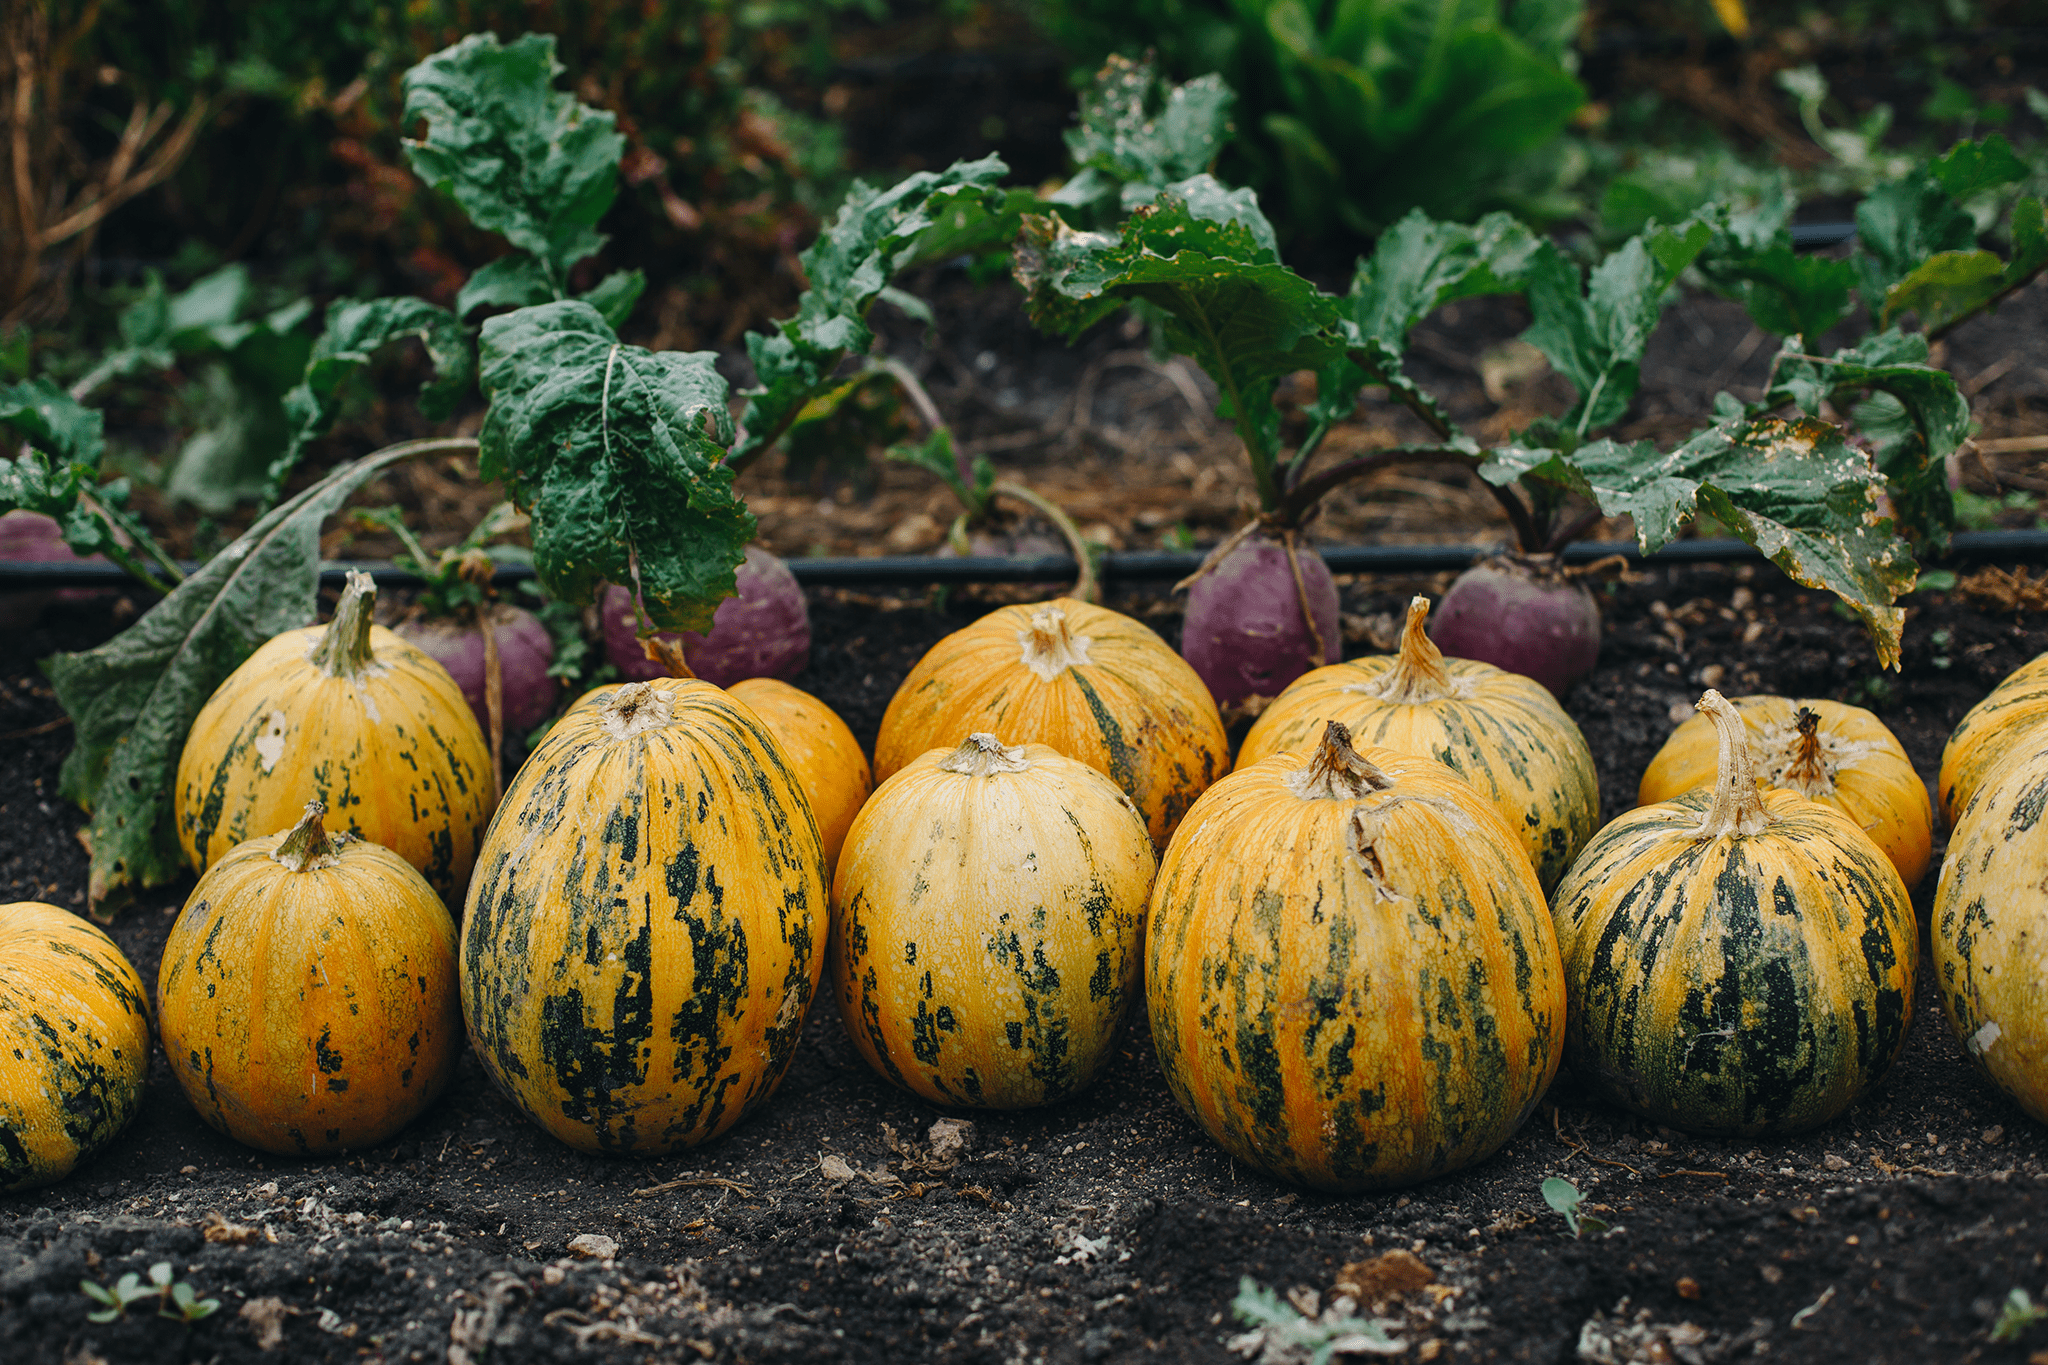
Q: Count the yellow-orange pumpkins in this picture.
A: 13